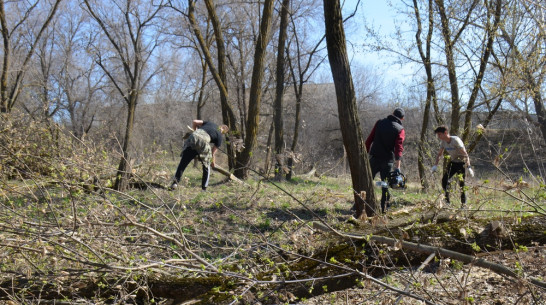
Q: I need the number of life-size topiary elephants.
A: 0